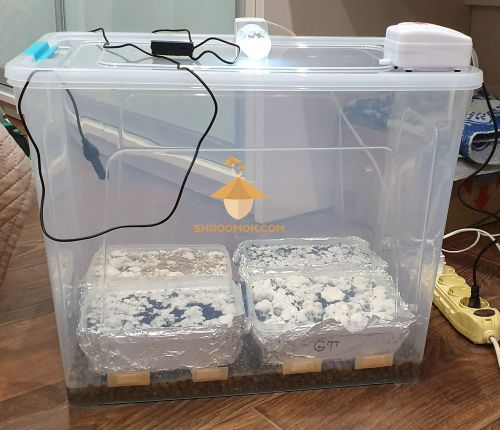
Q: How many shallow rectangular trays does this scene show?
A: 4